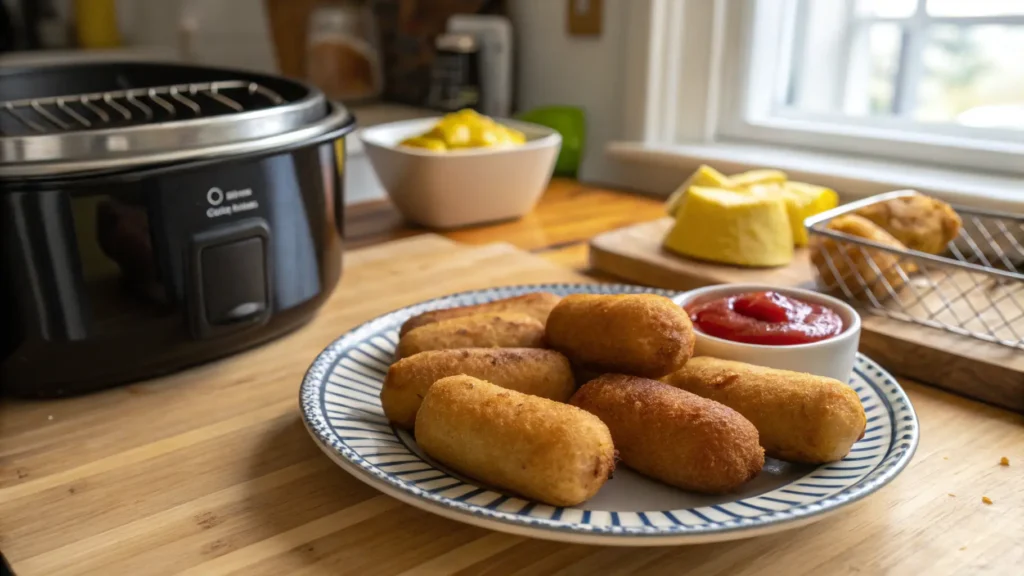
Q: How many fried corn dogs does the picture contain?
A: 7